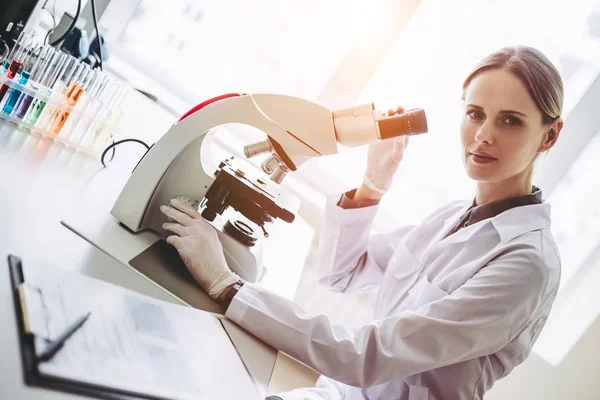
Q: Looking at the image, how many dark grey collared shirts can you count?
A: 1